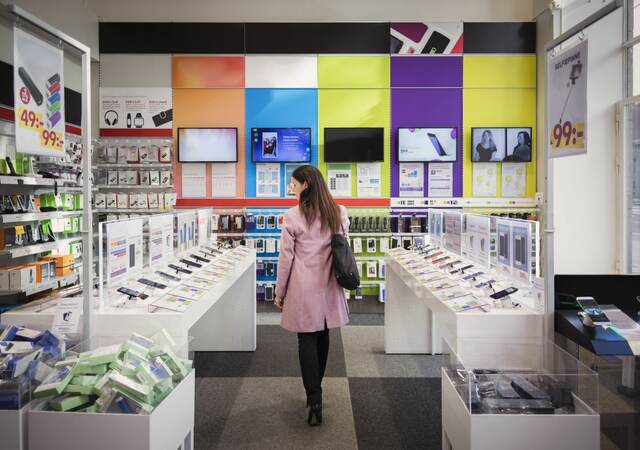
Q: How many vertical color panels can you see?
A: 5